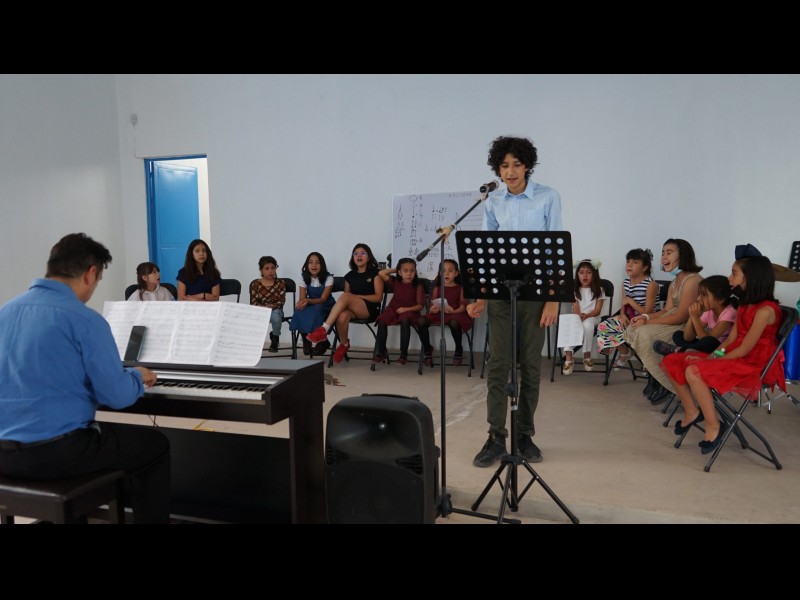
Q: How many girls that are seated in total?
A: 12